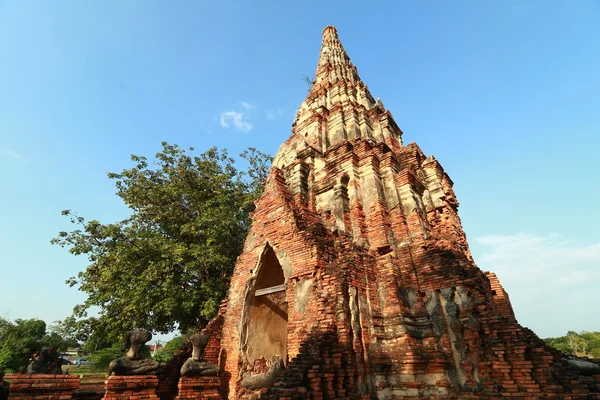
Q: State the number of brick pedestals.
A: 3